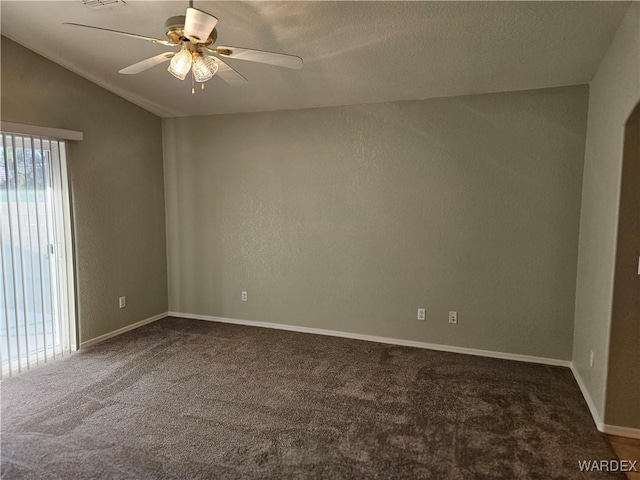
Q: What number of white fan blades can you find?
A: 5